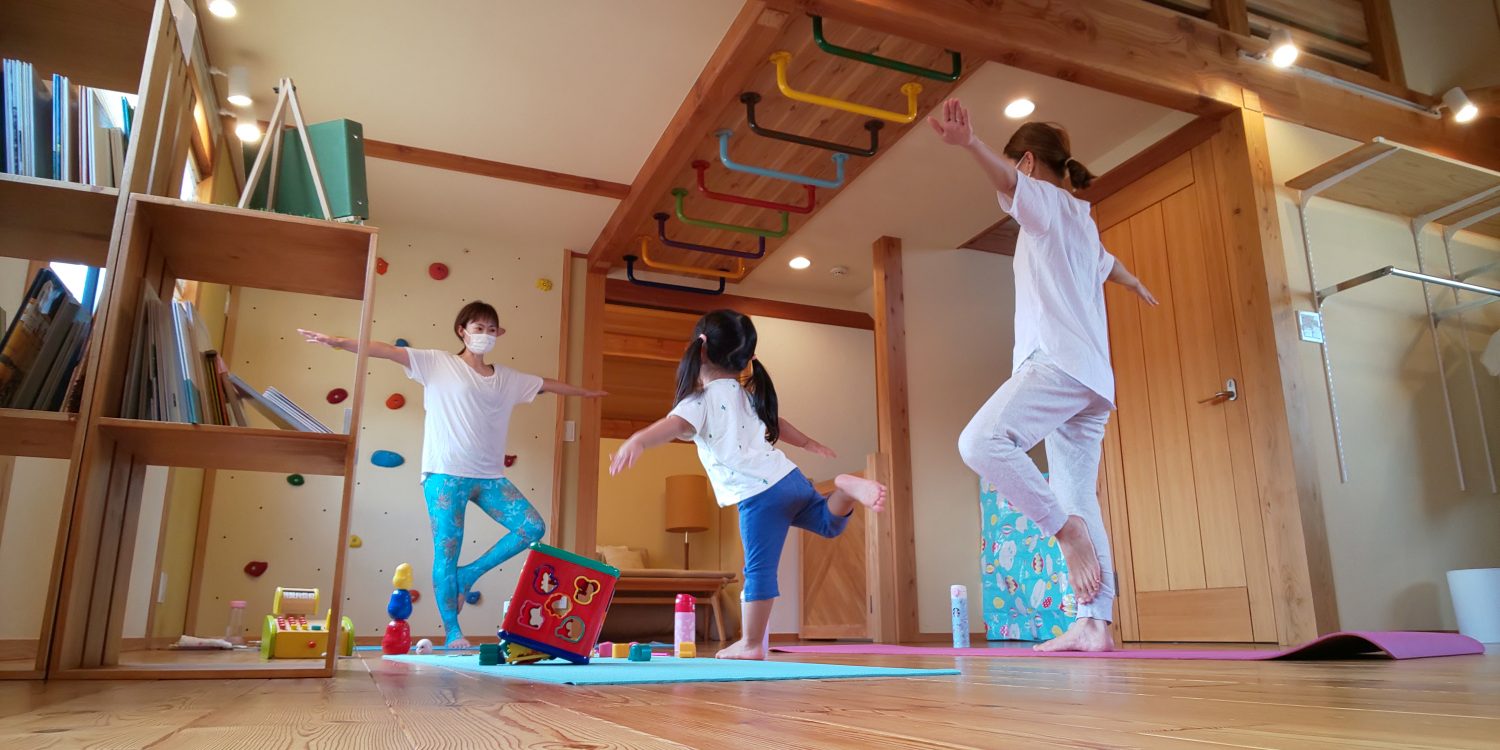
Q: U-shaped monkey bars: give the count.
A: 9